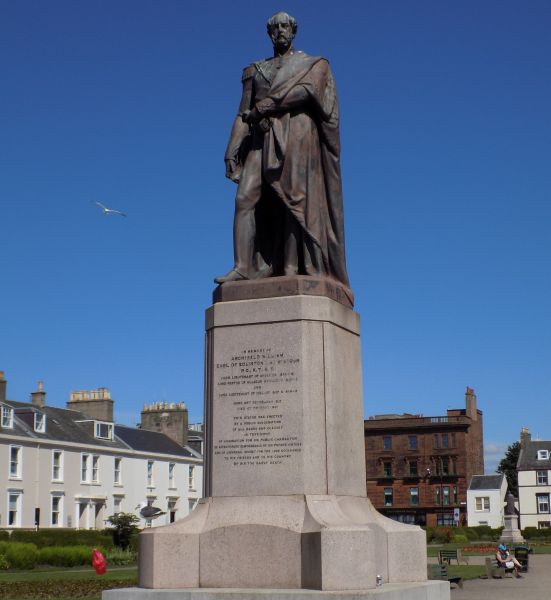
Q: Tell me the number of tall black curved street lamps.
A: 1